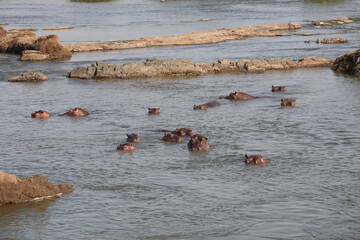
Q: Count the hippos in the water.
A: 13